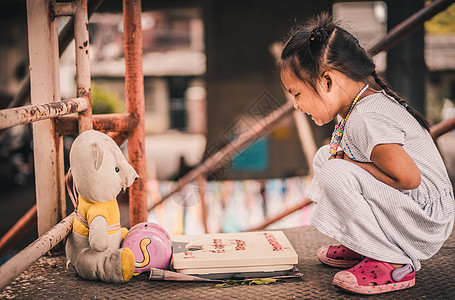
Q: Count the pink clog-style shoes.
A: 2